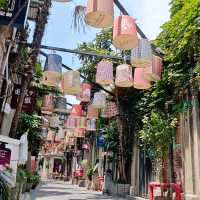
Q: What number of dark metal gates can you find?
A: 1